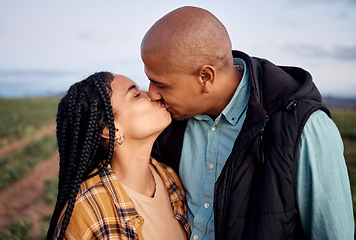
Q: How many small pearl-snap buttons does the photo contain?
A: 4